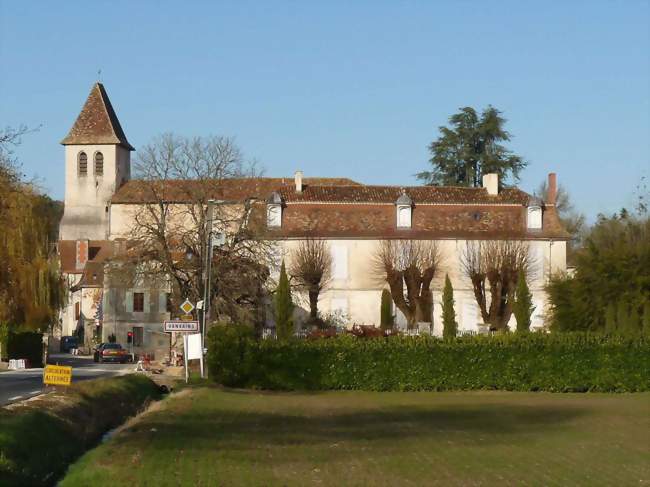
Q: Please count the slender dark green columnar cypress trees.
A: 4